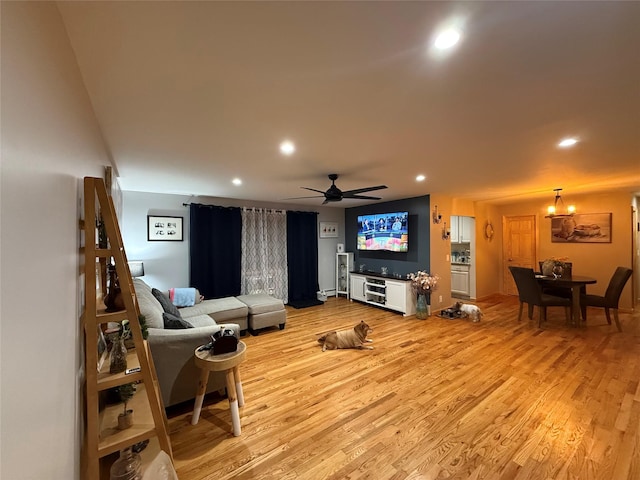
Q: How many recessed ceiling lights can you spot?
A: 5